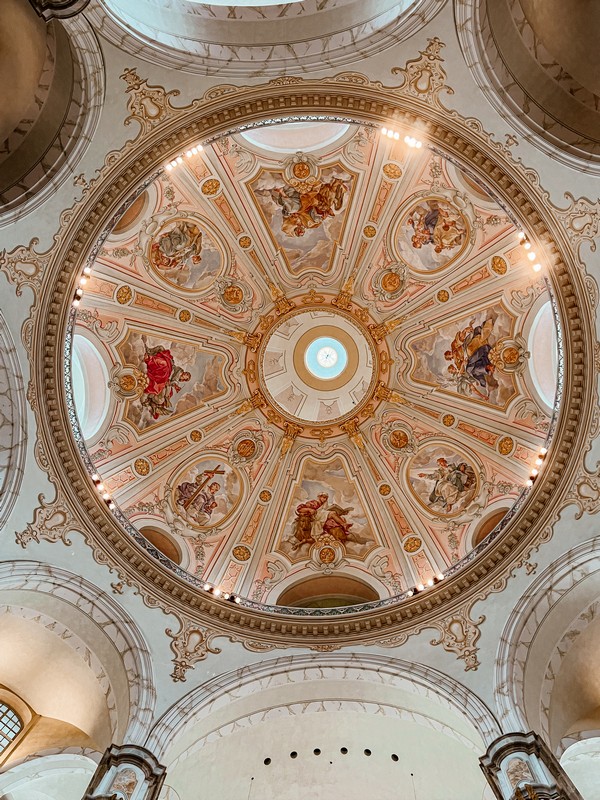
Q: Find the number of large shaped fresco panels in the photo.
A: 4